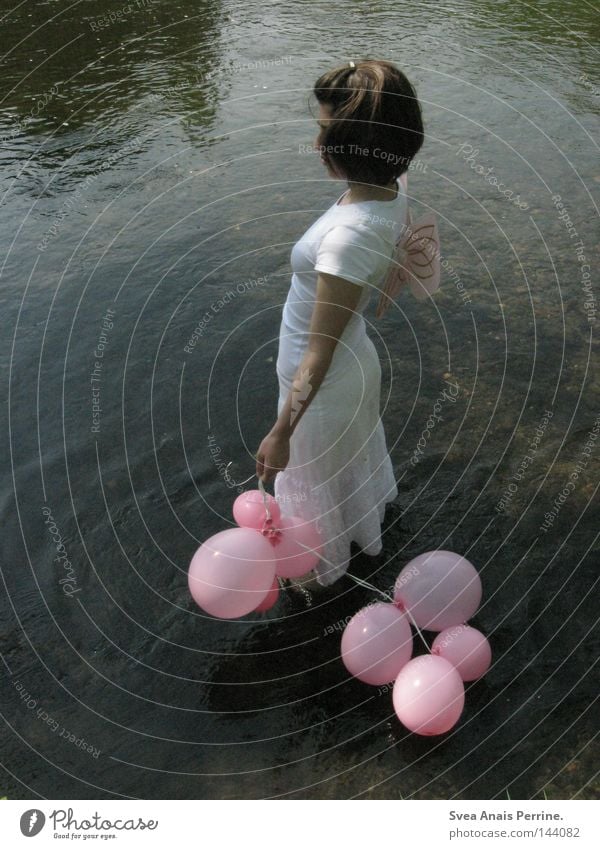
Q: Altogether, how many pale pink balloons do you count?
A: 8